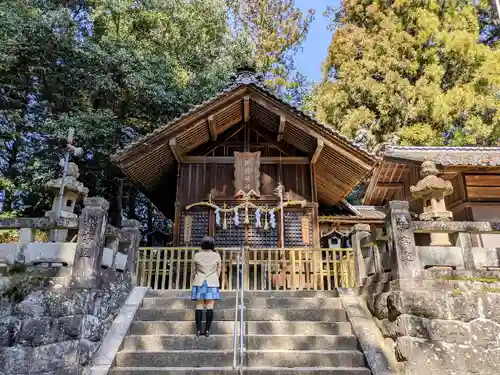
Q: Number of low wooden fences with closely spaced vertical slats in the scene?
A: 1